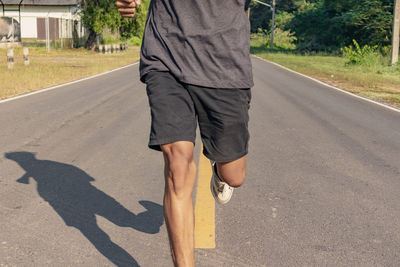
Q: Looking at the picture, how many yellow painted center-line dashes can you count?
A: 1